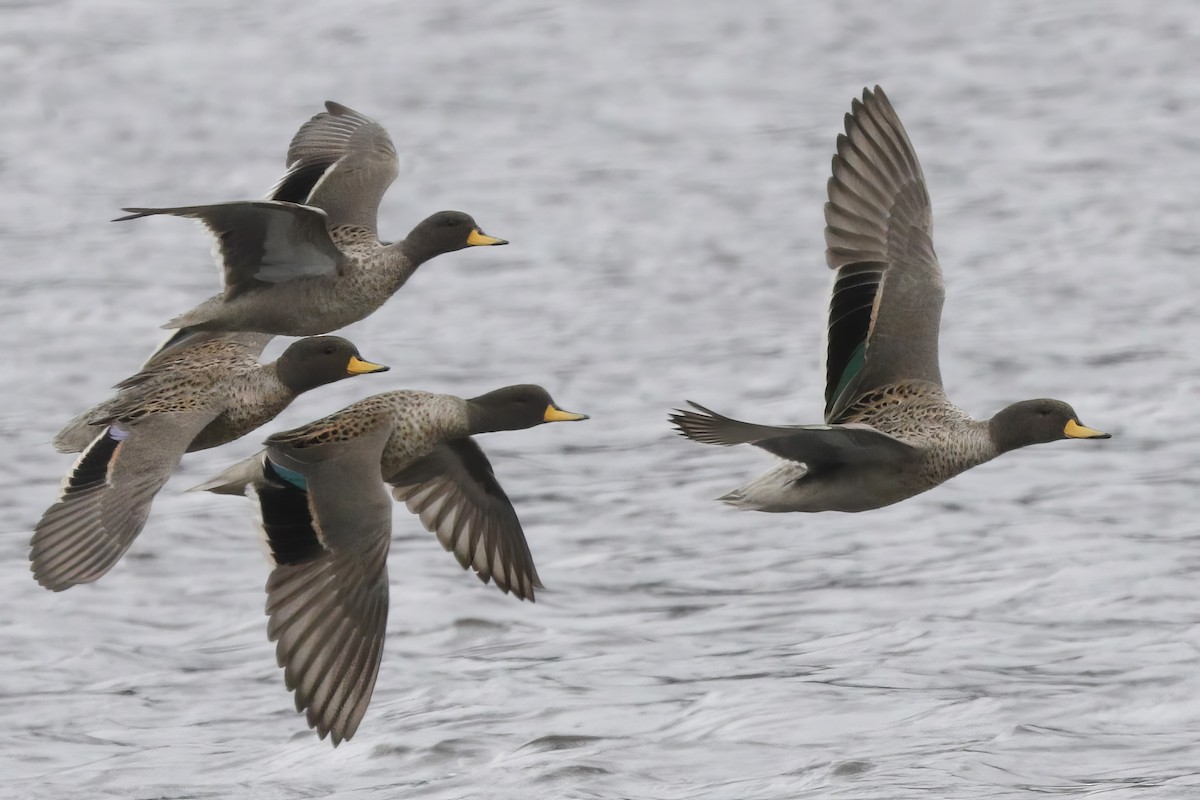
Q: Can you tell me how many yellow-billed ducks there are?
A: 4